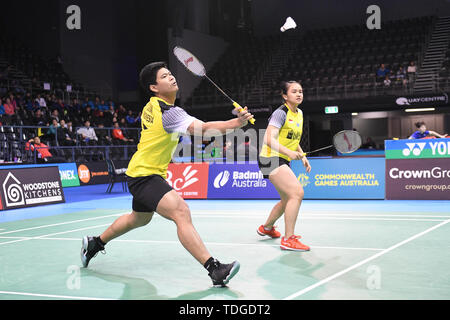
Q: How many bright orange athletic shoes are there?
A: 2